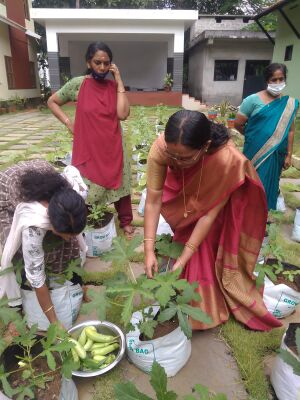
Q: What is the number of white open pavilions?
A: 1